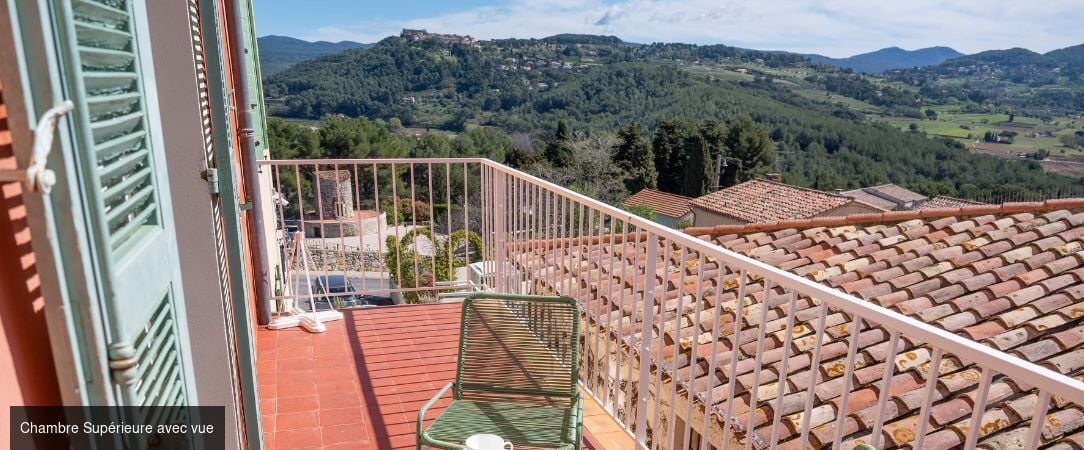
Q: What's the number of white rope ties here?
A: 1